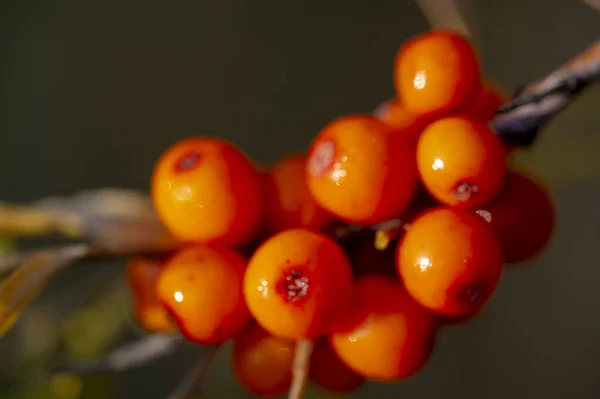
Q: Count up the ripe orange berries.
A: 15